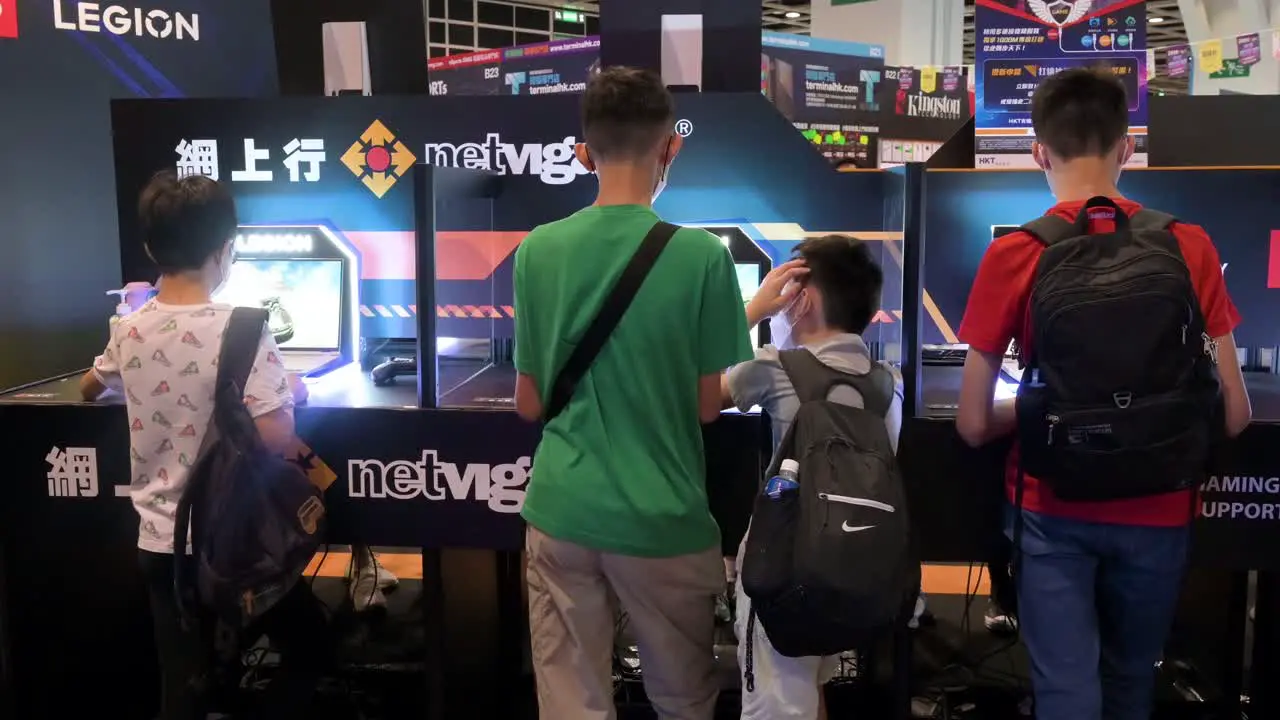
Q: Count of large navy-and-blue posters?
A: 1